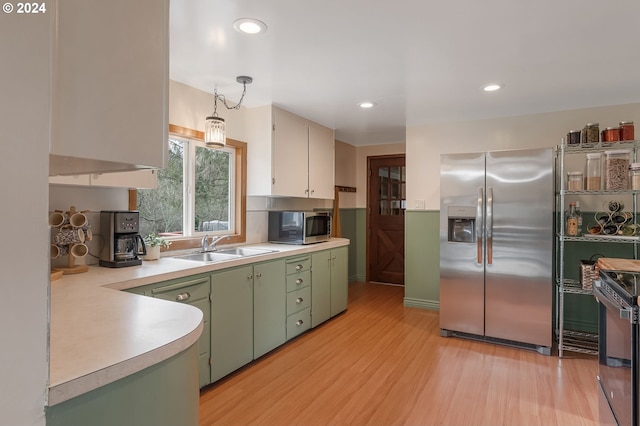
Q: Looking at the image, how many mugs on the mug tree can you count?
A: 6